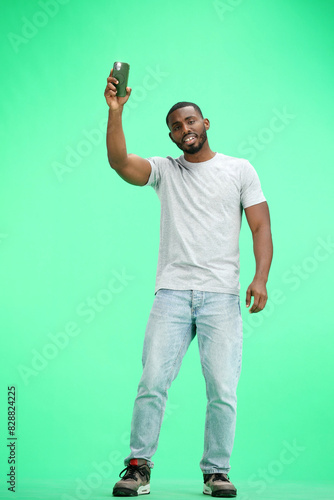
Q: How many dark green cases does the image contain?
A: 1